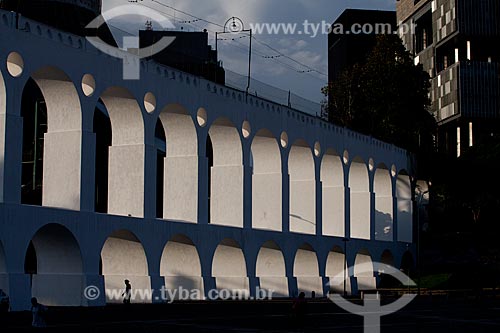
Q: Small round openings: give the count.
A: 10